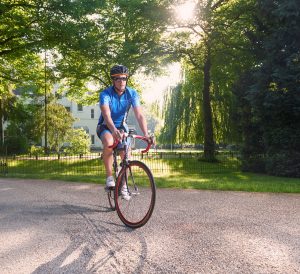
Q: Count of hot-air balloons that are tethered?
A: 0